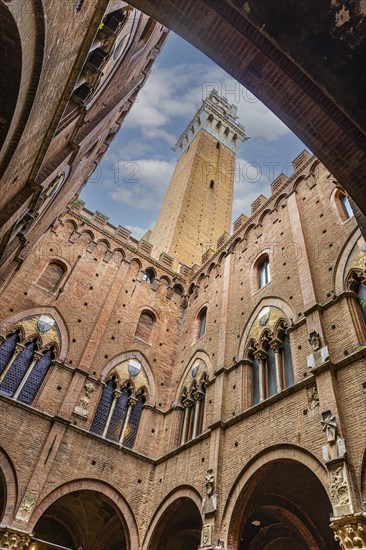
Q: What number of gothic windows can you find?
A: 5